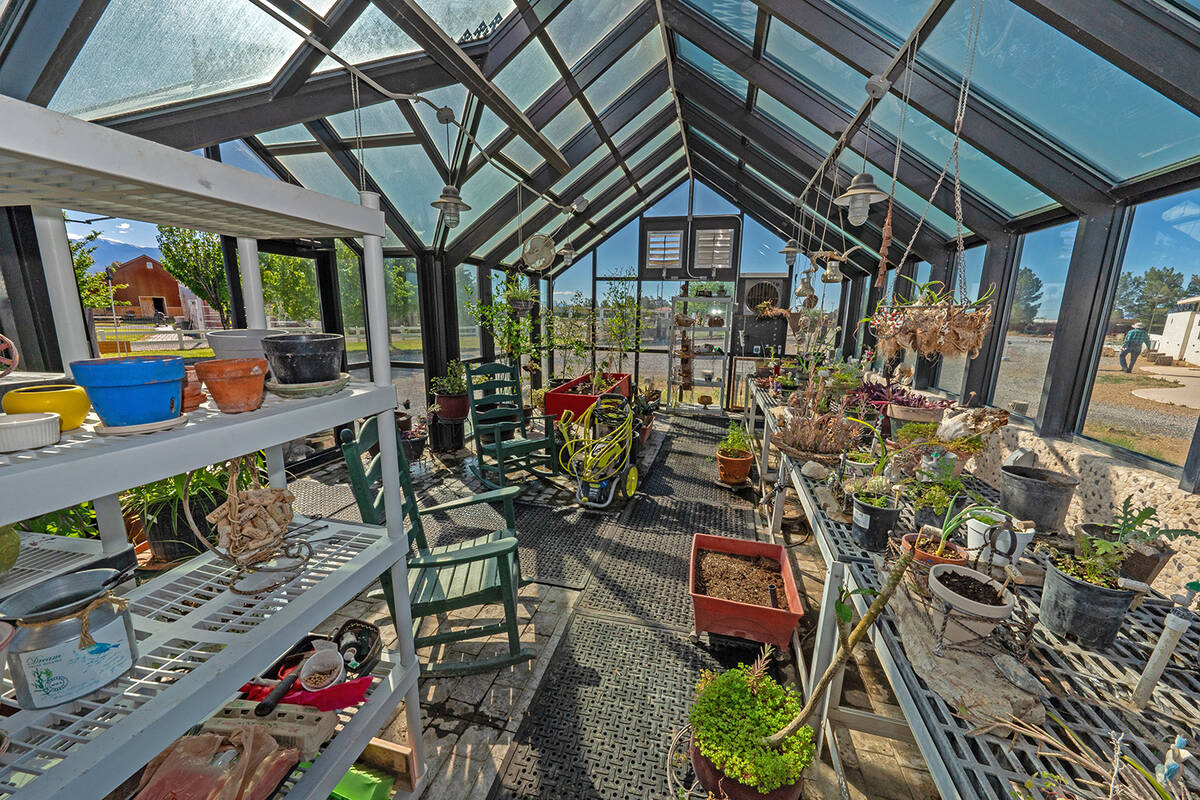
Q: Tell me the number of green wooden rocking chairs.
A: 2